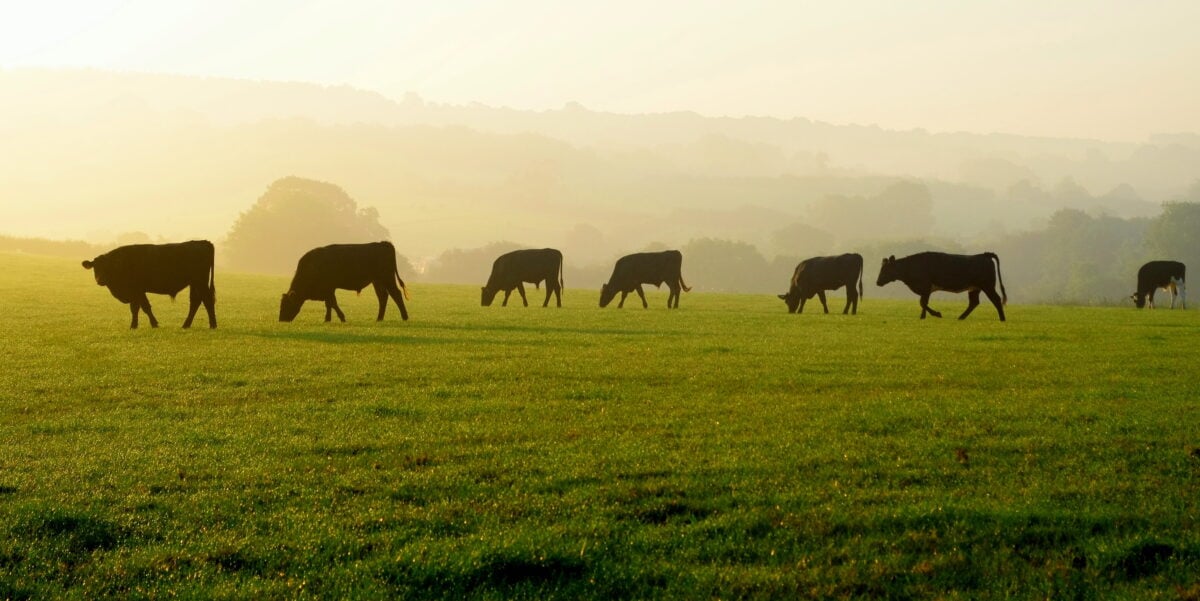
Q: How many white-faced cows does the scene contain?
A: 0